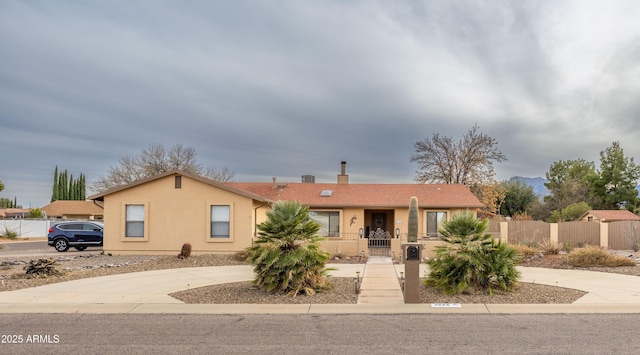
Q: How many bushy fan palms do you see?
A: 2